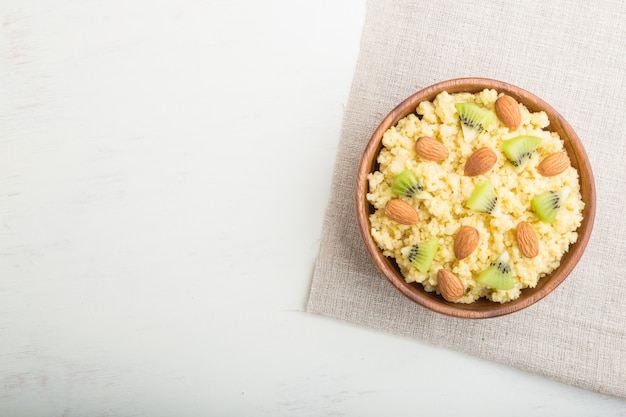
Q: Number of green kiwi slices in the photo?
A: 7